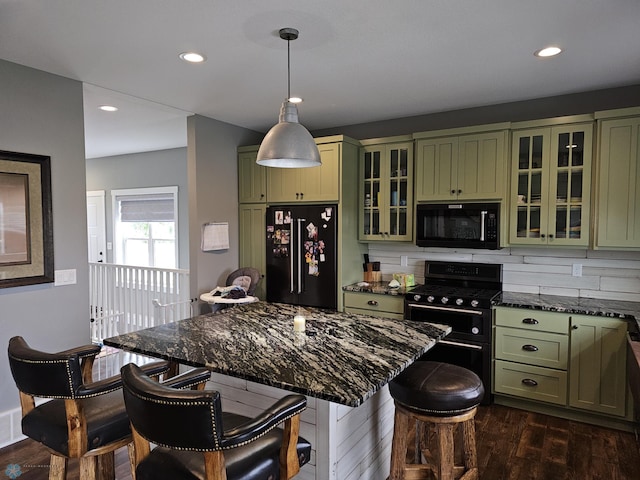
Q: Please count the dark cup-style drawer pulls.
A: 4